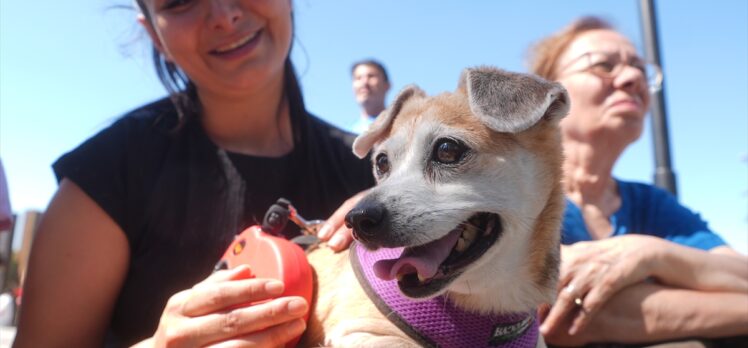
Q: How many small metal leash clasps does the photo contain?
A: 1